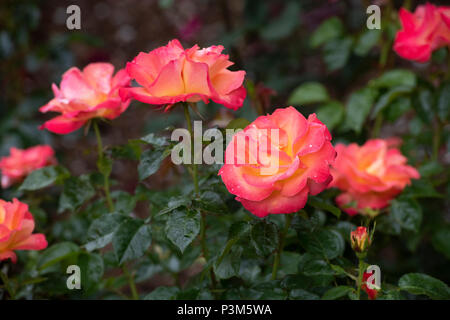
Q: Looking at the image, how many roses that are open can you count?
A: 7